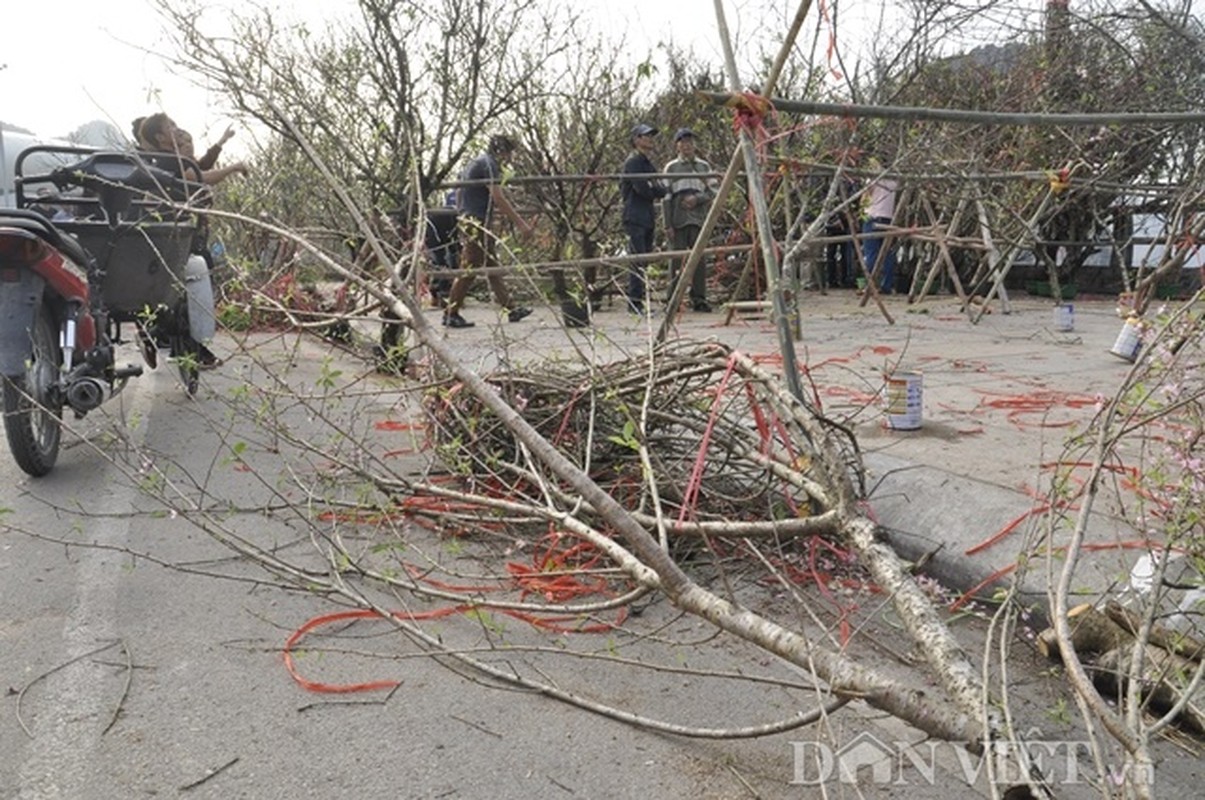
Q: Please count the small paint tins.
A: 3